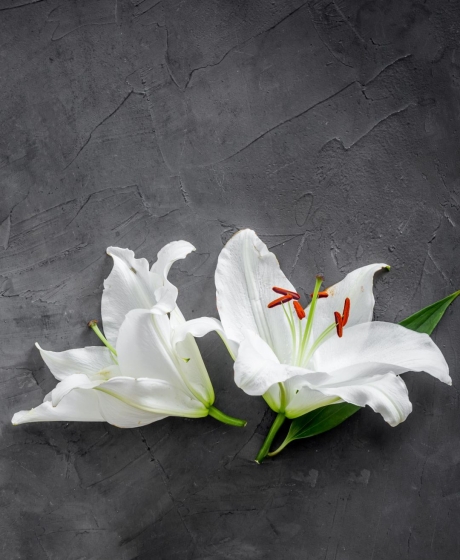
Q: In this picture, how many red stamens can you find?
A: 6